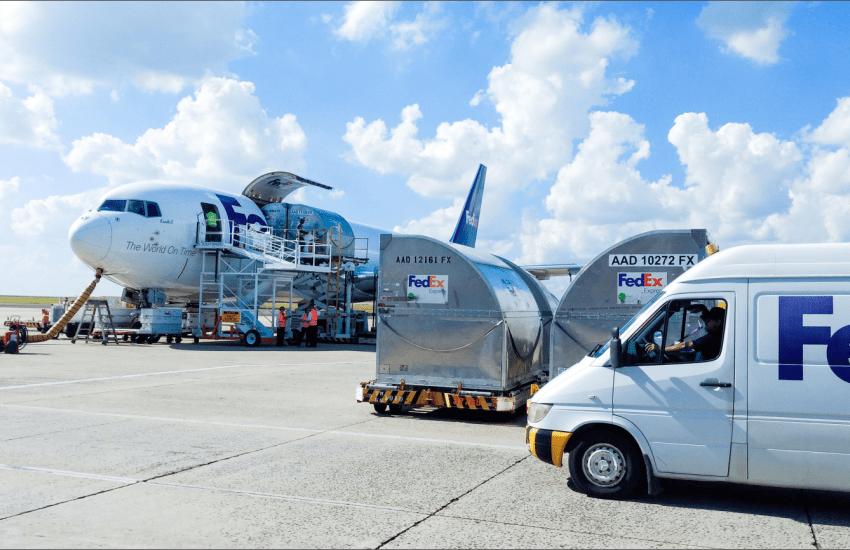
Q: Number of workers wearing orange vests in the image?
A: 3